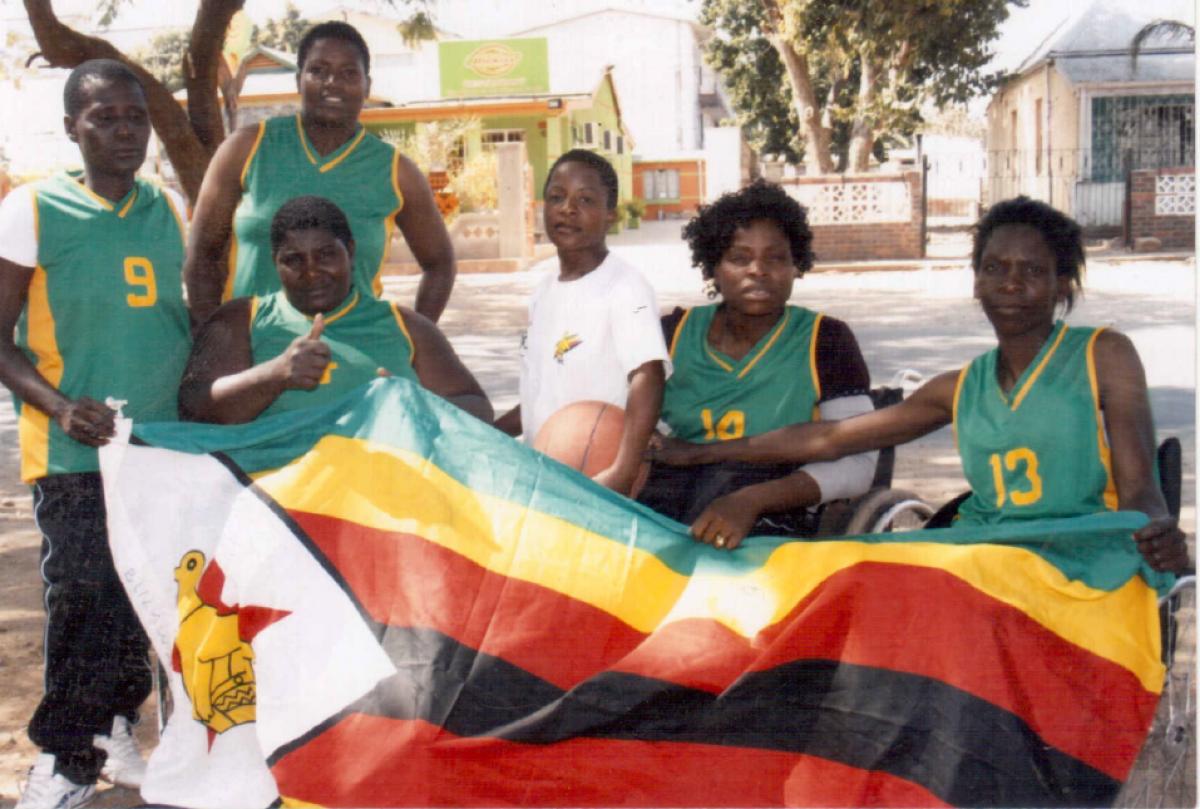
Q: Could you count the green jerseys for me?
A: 5